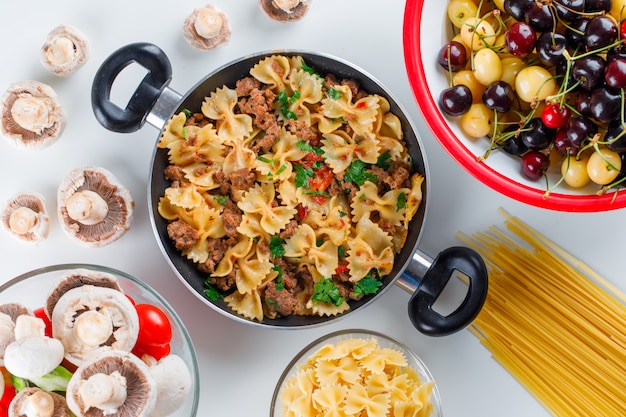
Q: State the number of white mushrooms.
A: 13